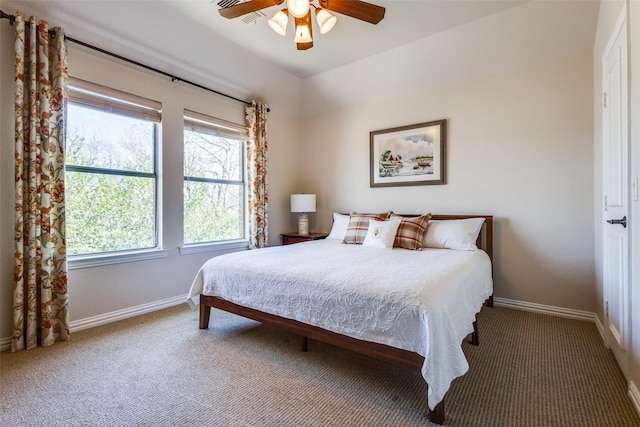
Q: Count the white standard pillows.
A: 2